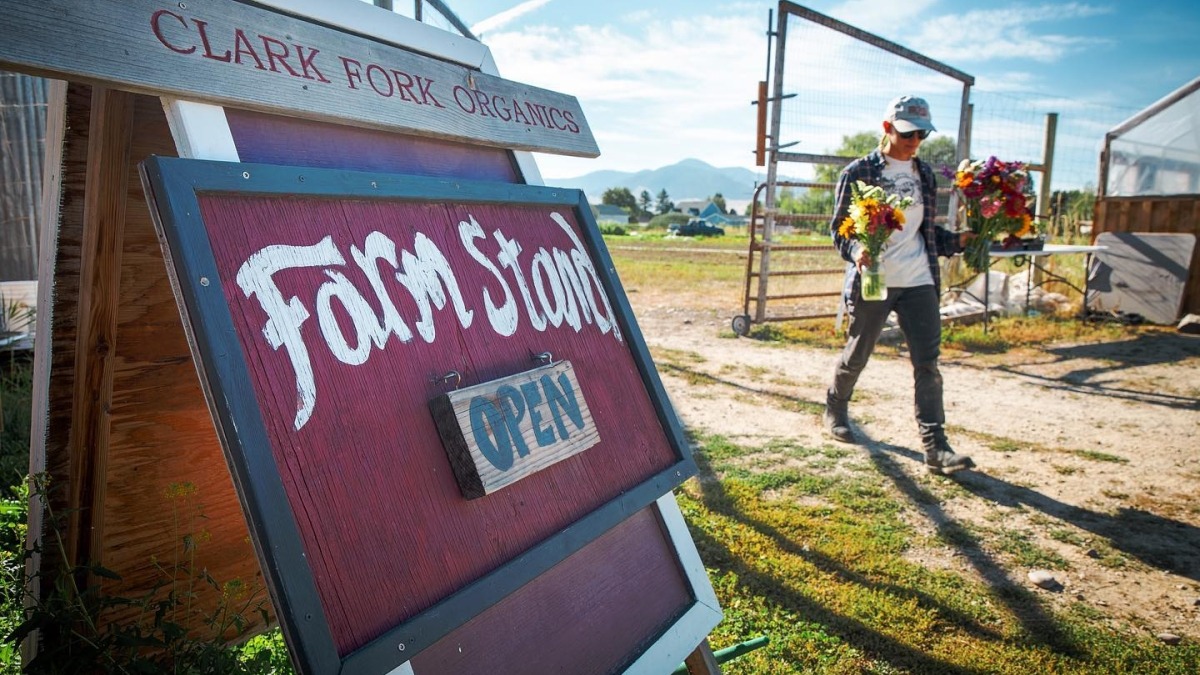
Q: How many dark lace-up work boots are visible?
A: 2